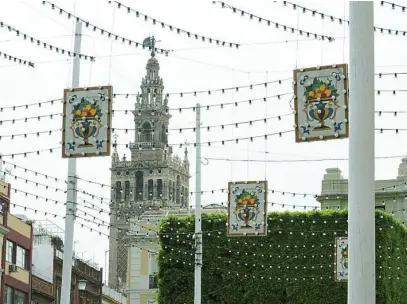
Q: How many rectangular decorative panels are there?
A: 4